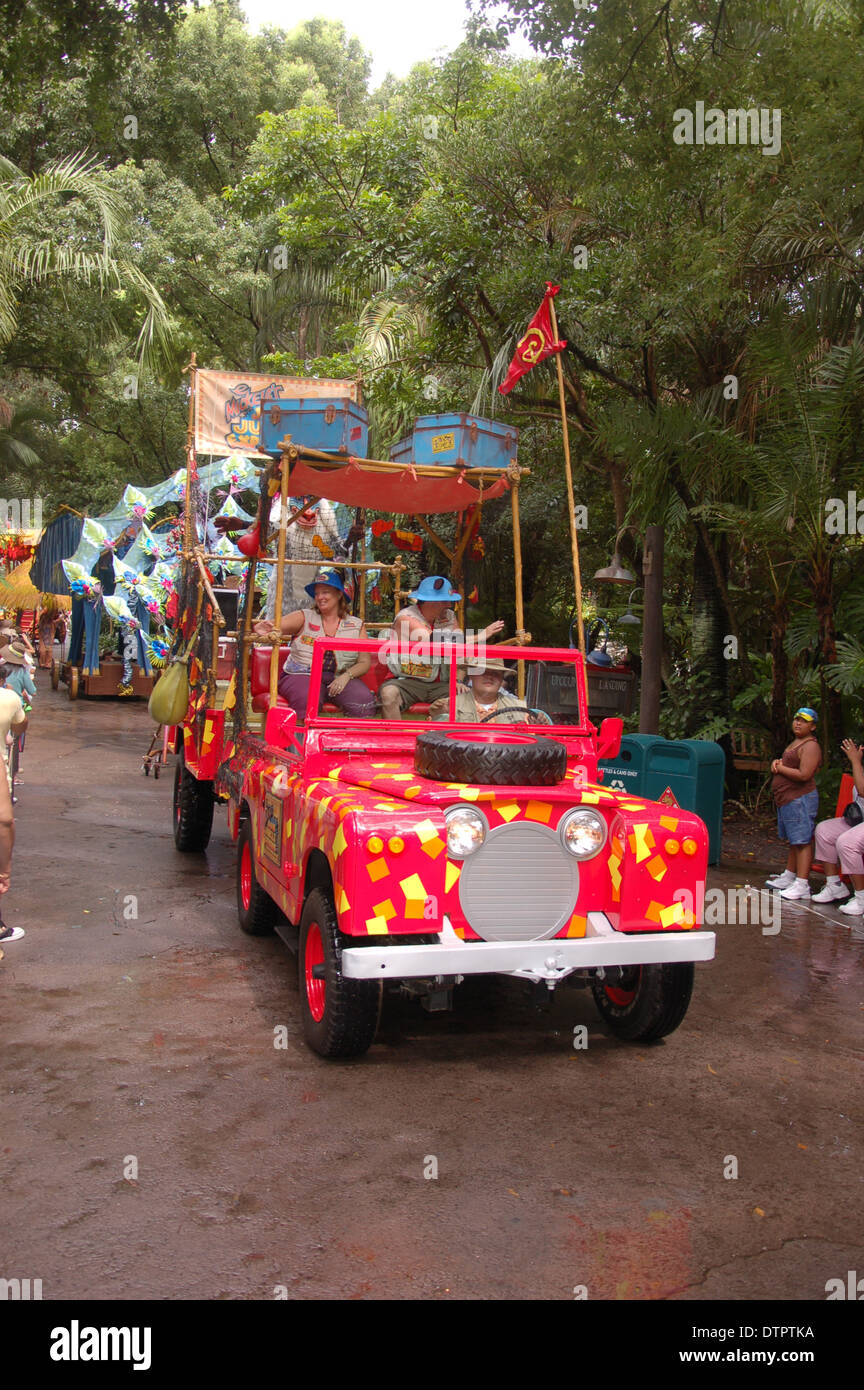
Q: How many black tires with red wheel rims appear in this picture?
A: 5